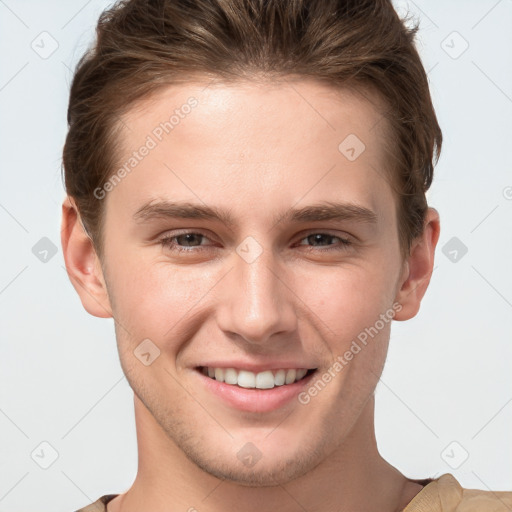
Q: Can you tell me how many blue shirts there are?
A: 0